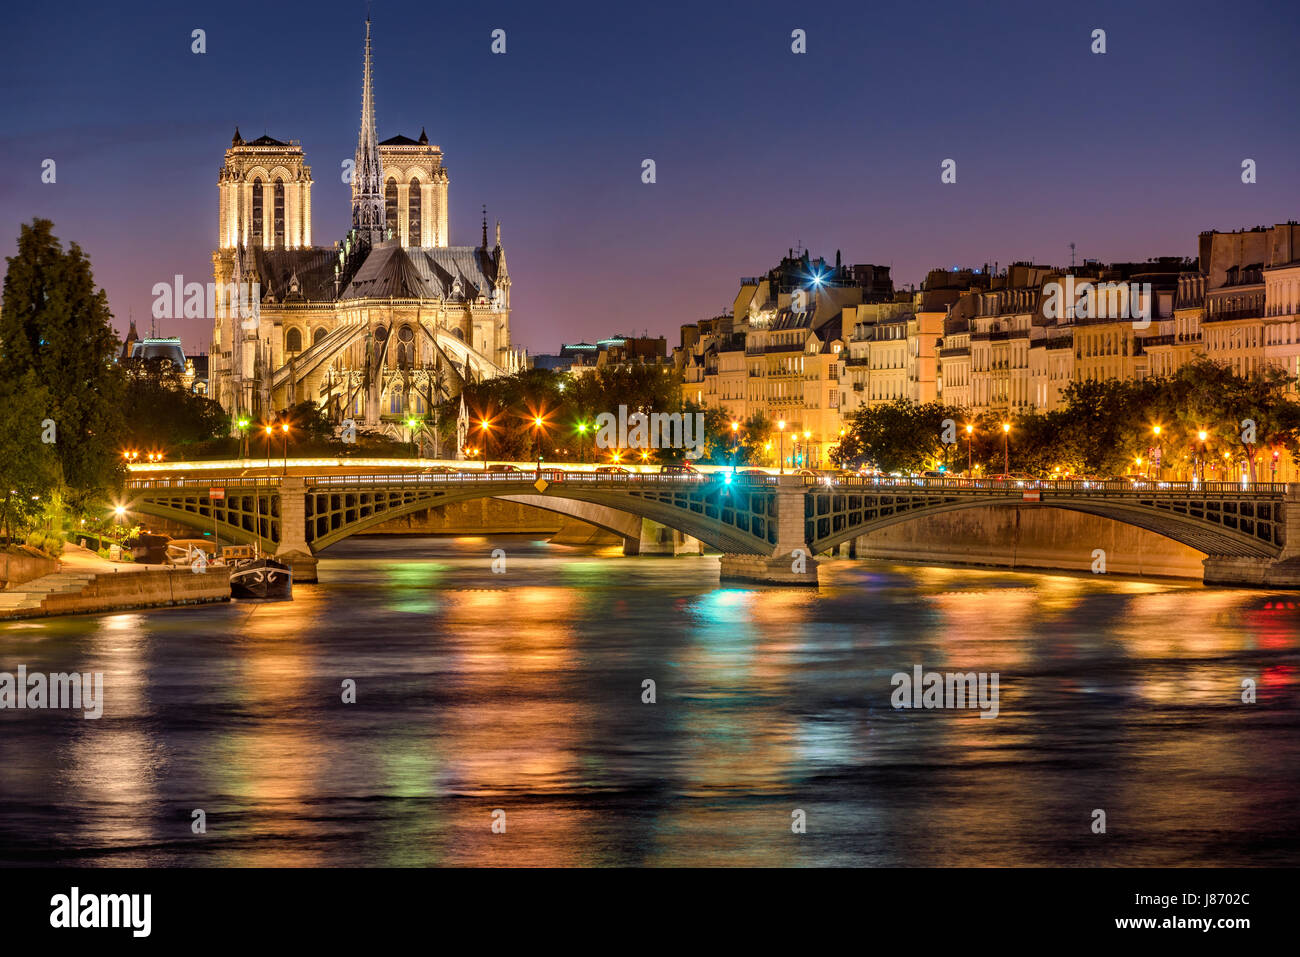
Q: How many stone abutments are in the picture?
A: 3